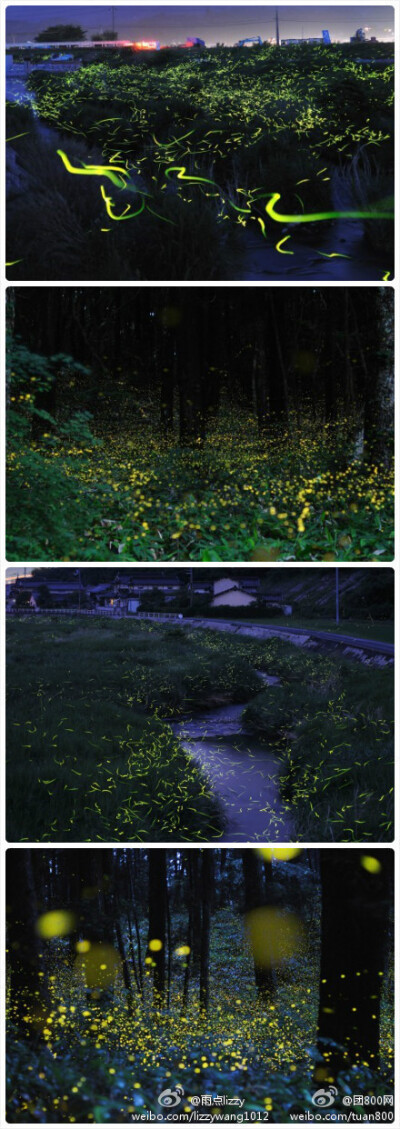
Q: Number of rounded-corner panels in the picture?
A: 4